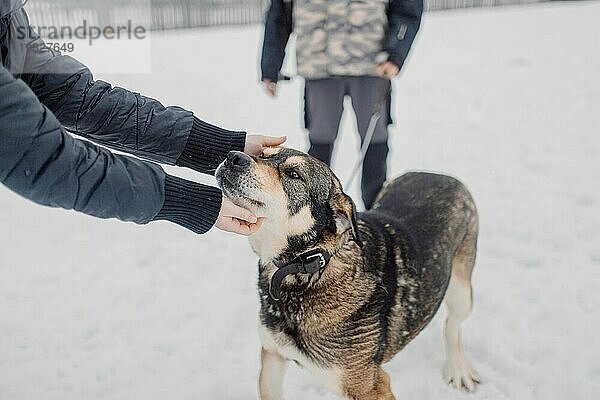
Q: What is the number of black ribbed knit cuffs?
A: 2